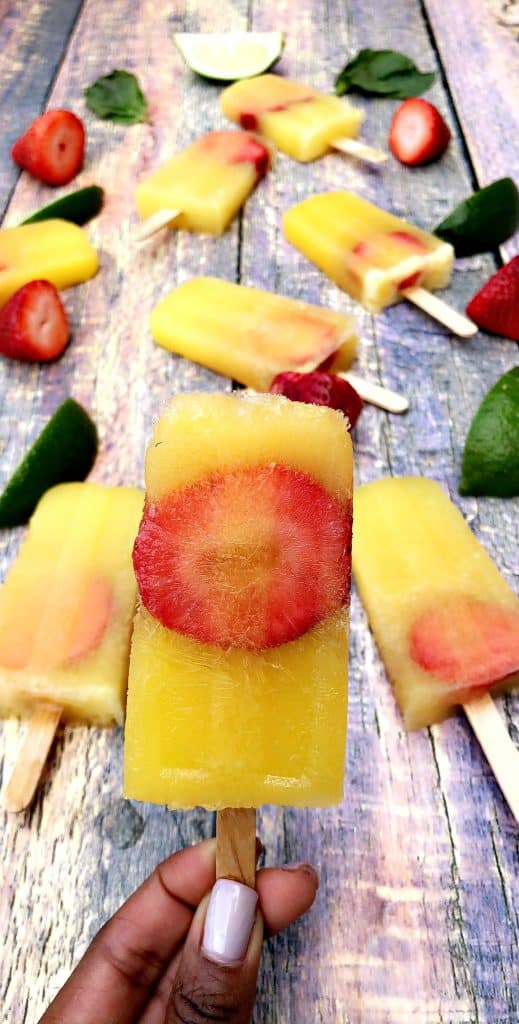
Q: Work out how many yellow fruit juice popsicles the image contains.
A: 8